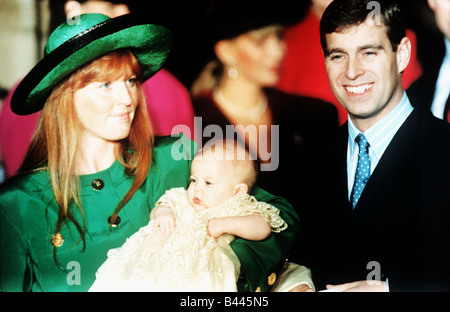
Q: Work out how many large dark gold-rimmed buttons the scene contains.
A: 2